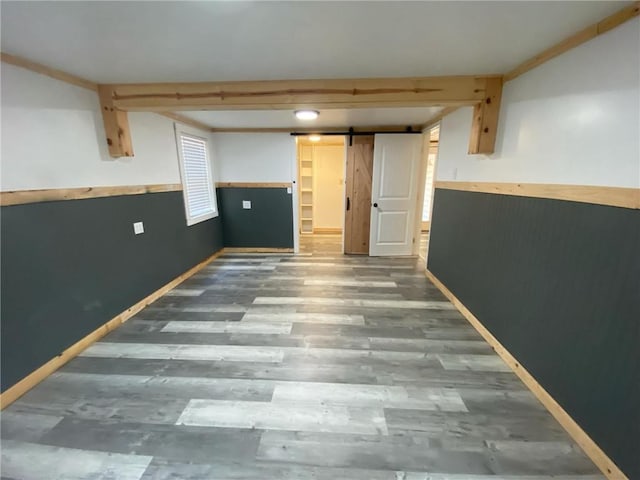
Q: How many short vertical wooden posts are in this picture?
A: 2